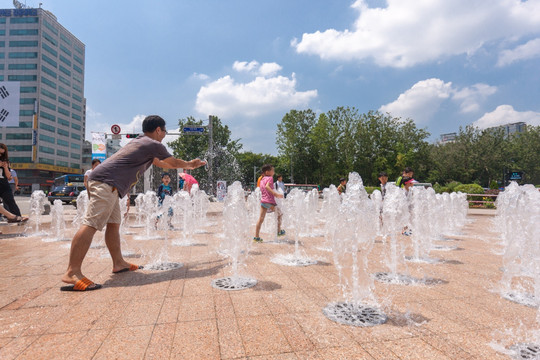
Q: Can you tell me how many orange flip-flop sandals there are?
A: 2